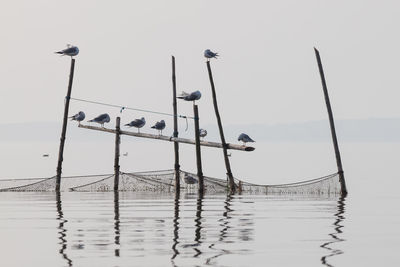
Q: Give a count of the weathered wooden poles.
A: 6